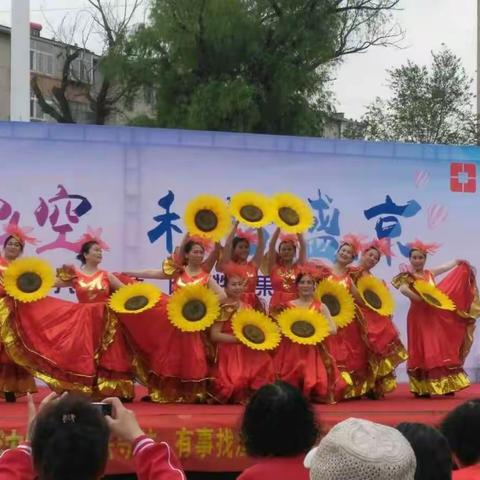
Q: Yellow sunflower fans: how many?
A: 11